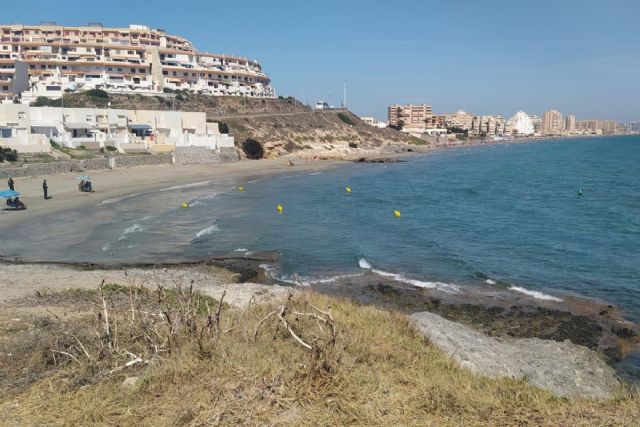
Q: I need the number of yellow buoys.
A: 5